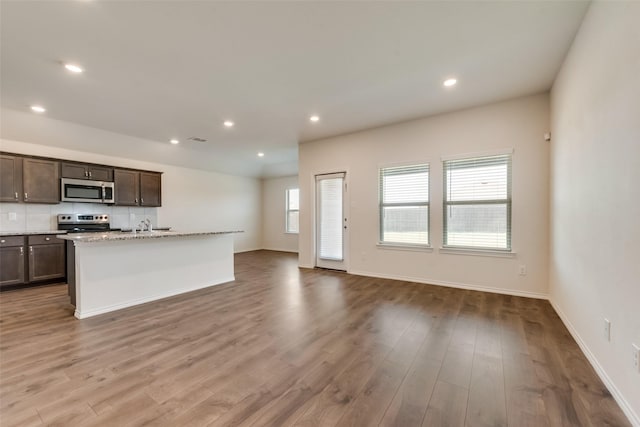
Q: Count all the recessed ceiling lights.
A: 7